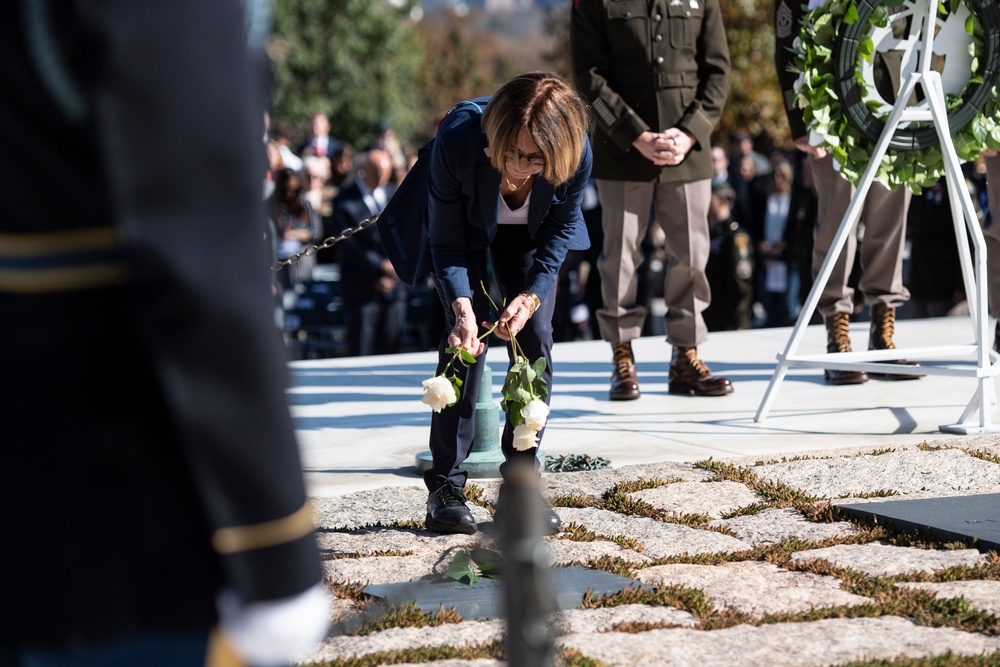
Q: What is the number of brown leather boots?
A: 4